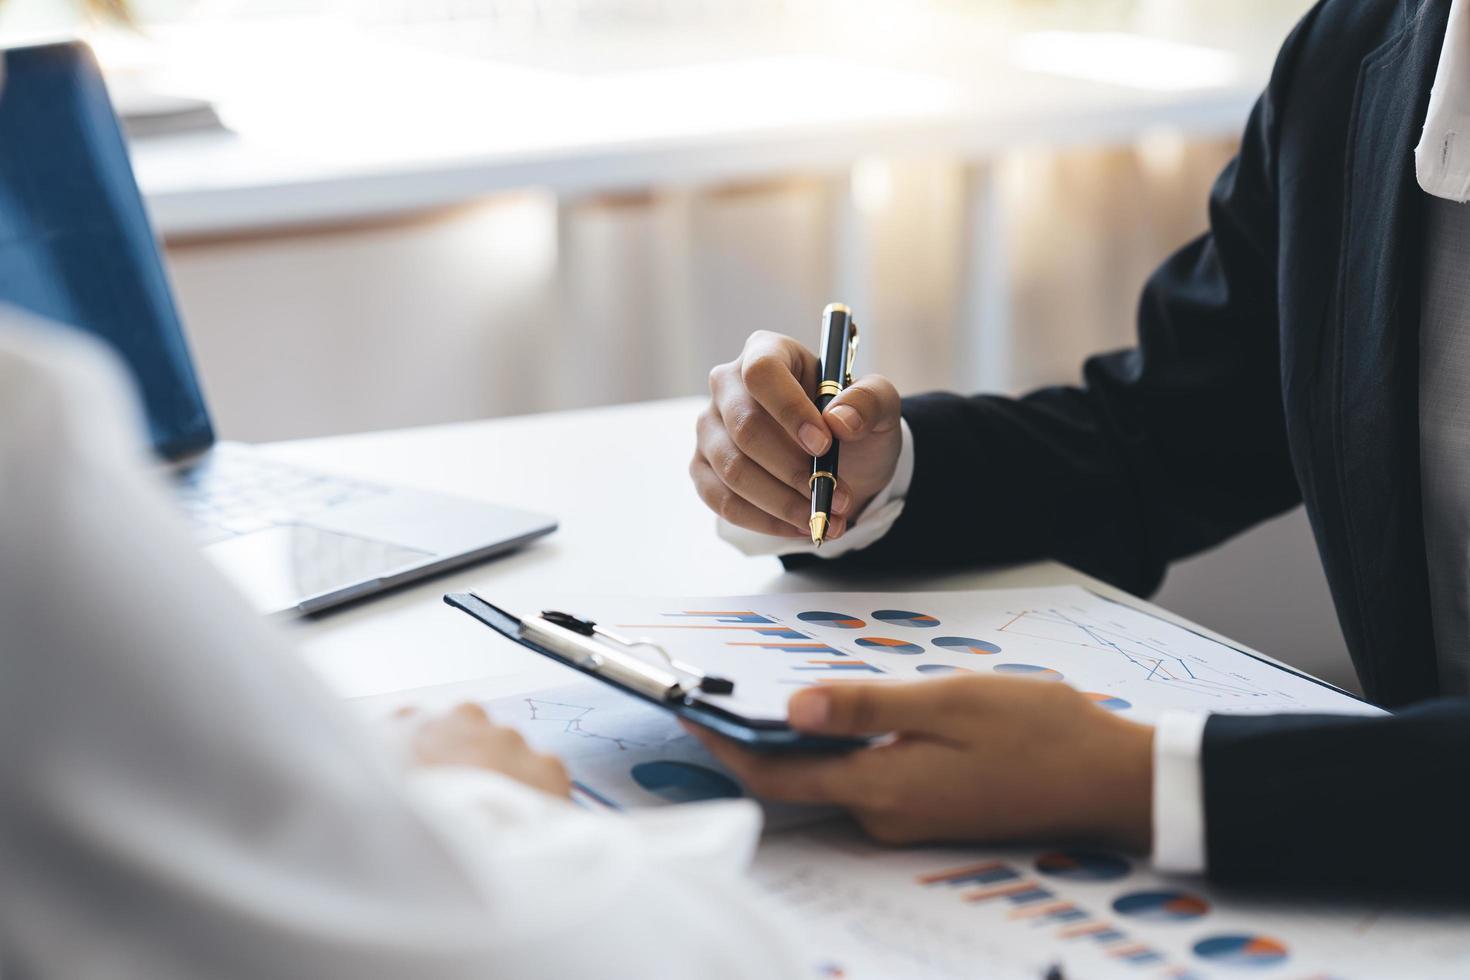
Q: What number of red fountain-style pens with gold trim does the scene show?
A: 0